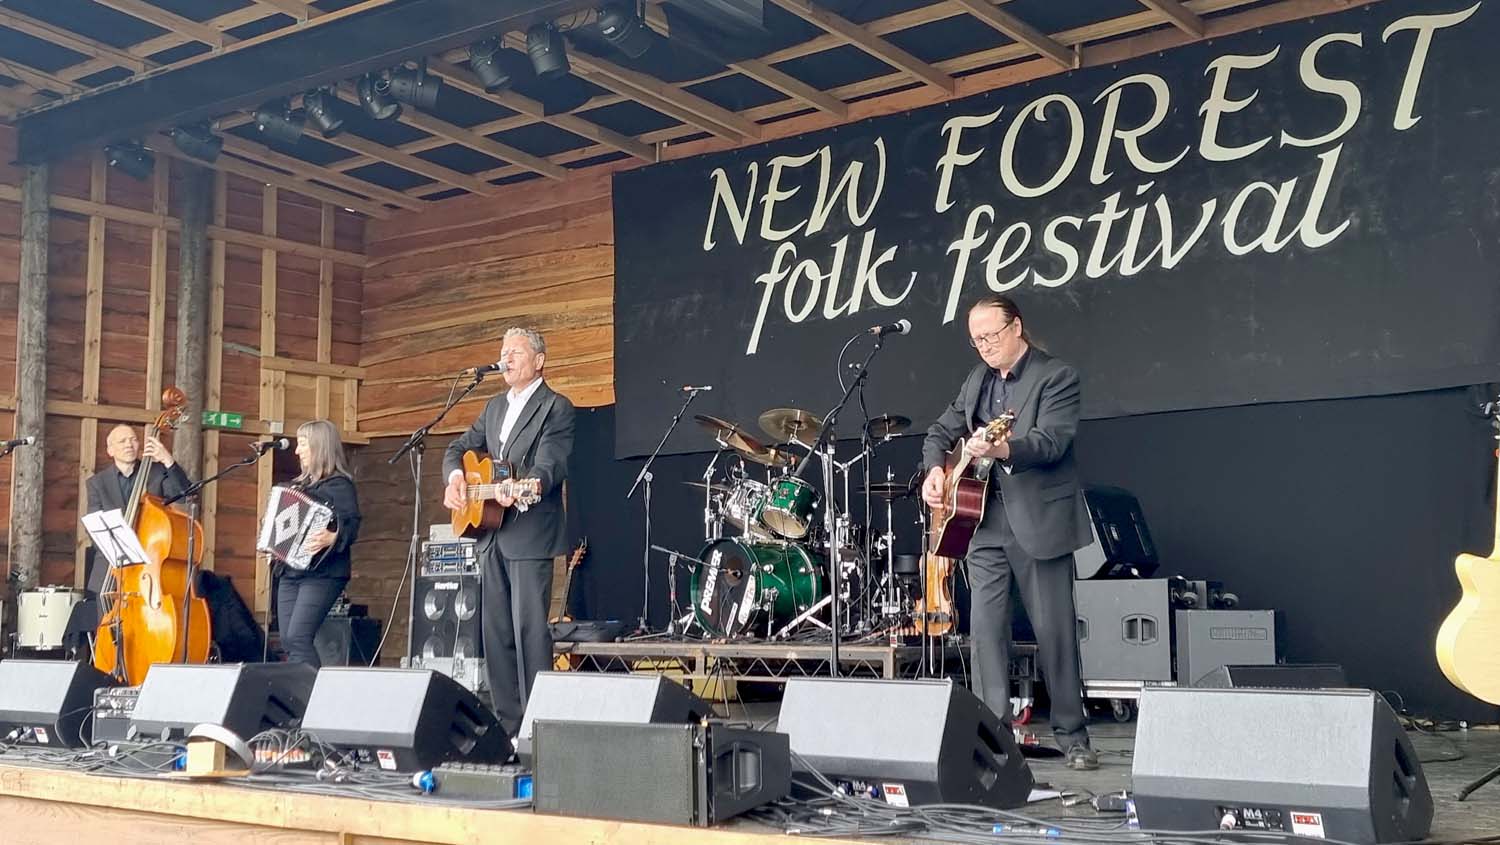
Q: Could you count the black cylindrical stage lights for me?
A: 9